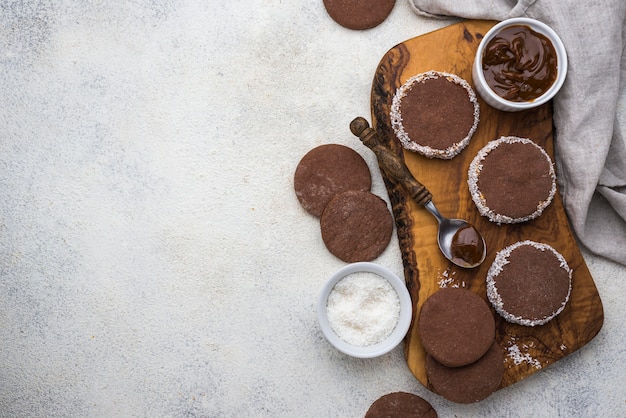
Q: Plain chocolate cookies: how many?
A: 6